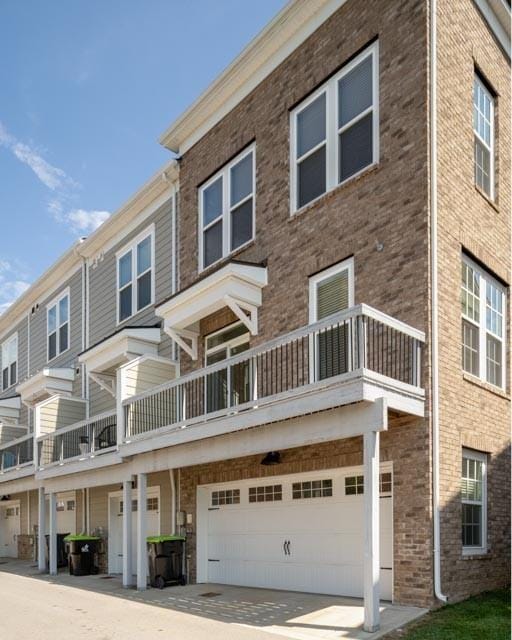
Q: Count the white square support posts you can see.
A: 5